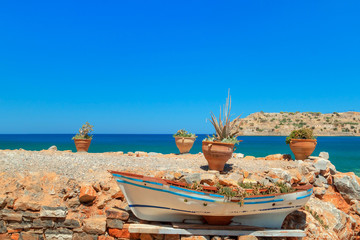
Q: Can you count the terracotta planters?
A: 4